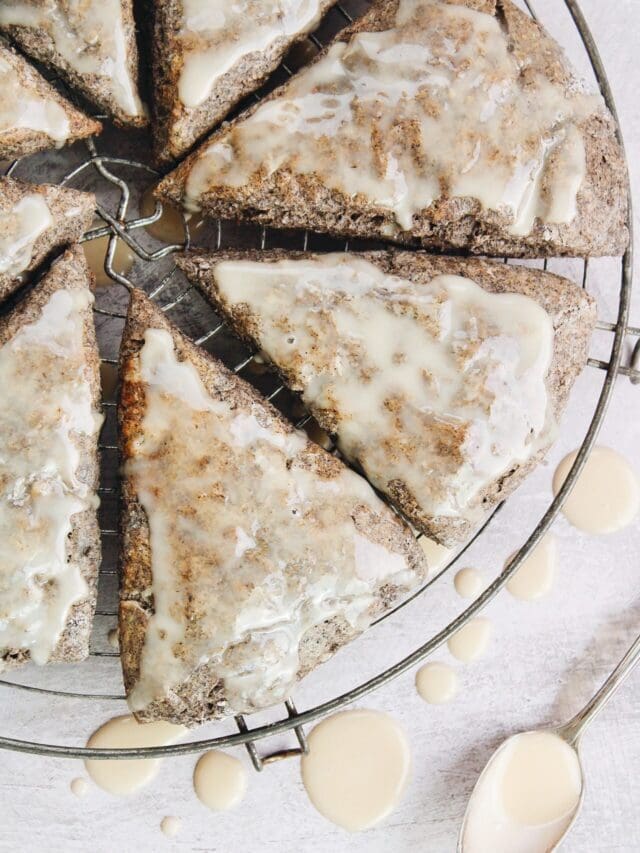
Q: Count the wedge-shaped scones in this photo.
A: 8